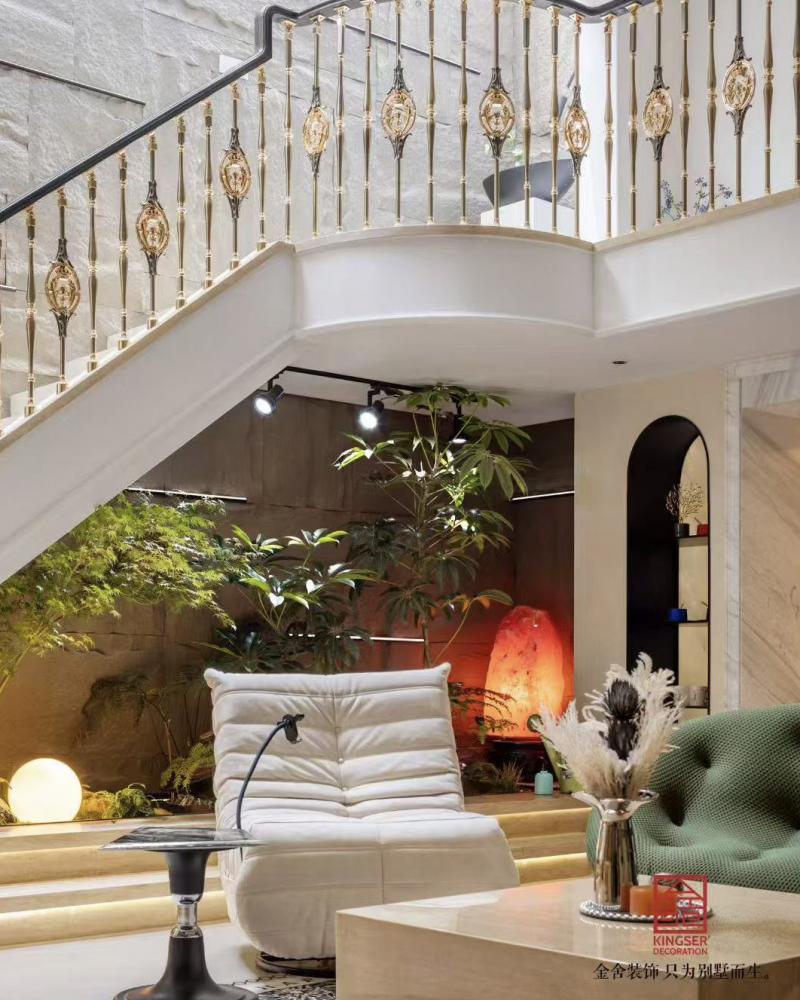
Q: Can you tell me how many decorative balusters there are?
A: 9